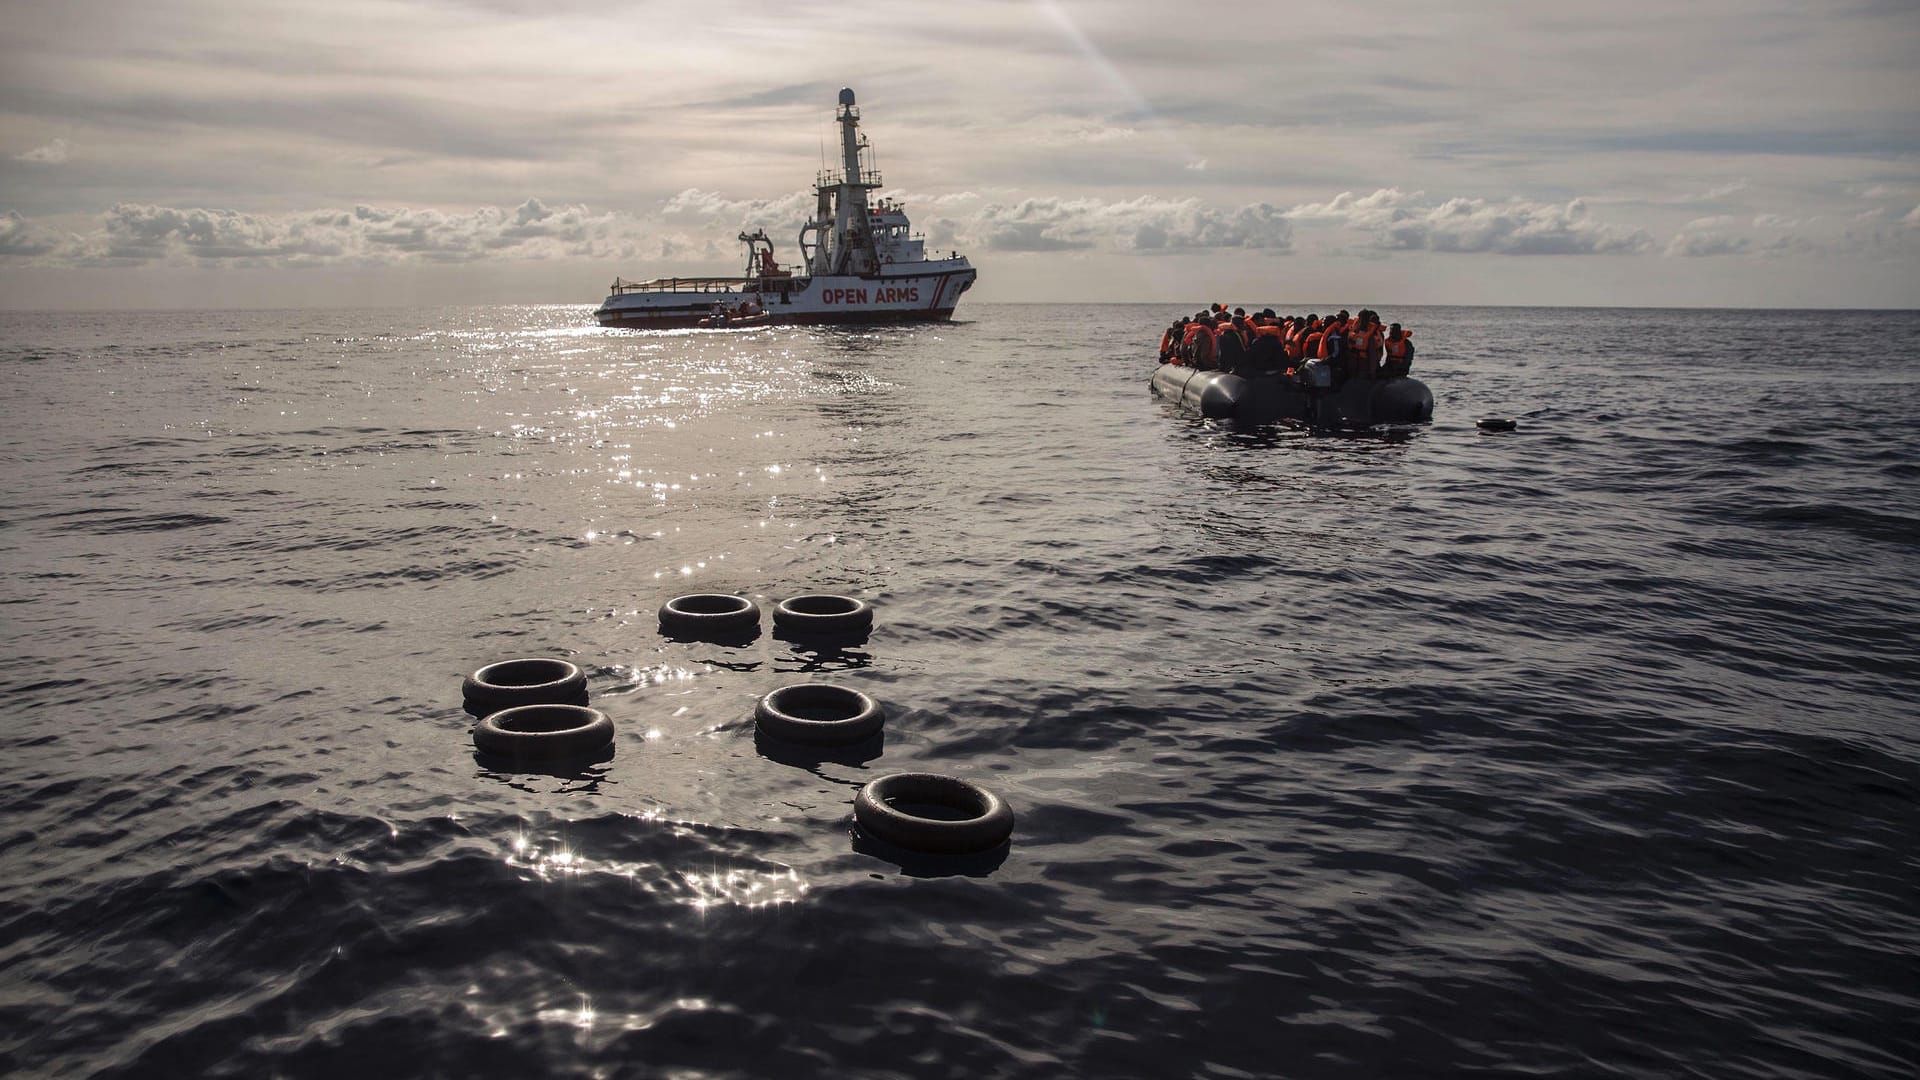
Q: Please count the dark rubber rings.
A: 7